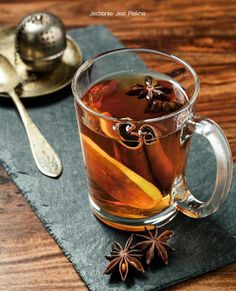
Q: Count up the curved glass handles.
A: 1